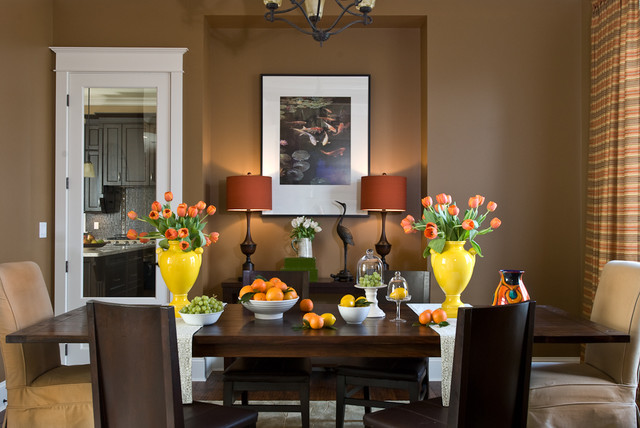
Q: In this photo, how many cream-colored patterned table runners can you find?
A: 2